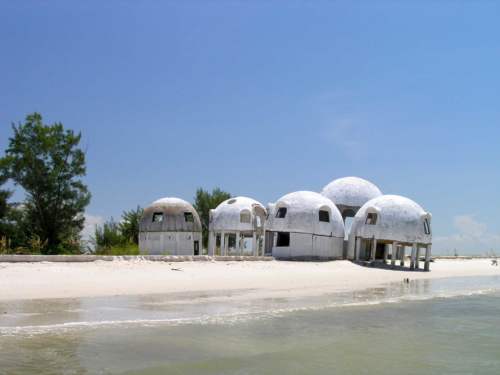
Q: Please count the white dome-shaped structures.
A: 5